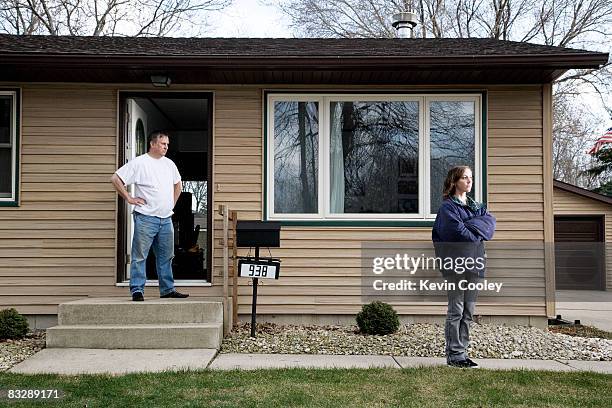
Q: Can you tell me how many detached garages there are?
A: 1